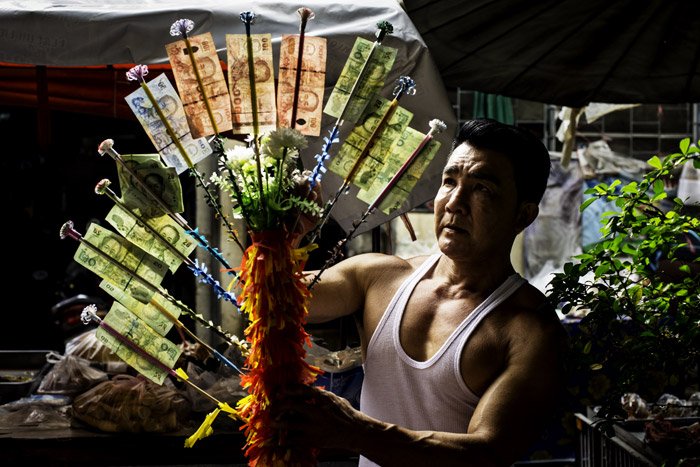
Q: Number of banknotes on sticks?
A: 12